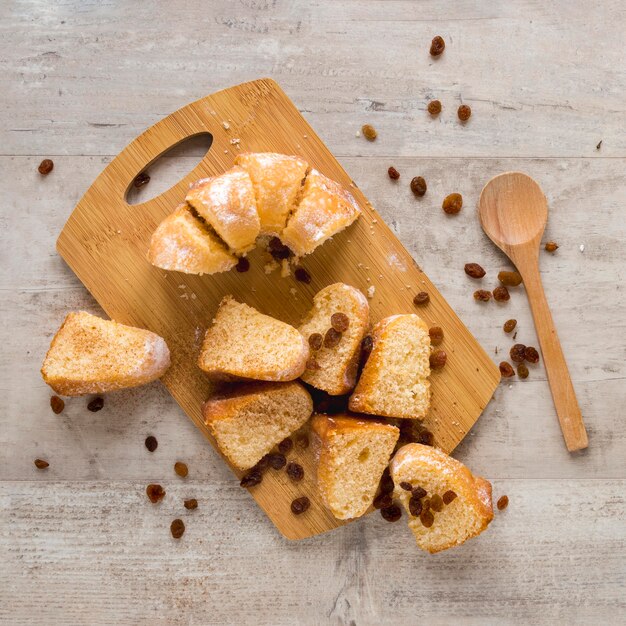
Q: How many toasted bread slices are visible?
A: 11